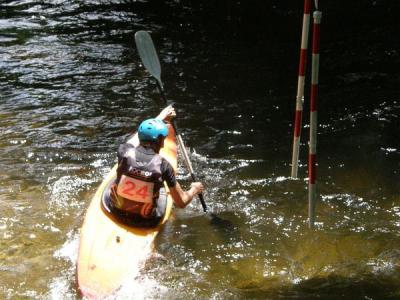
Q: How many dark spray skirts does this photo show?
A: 1